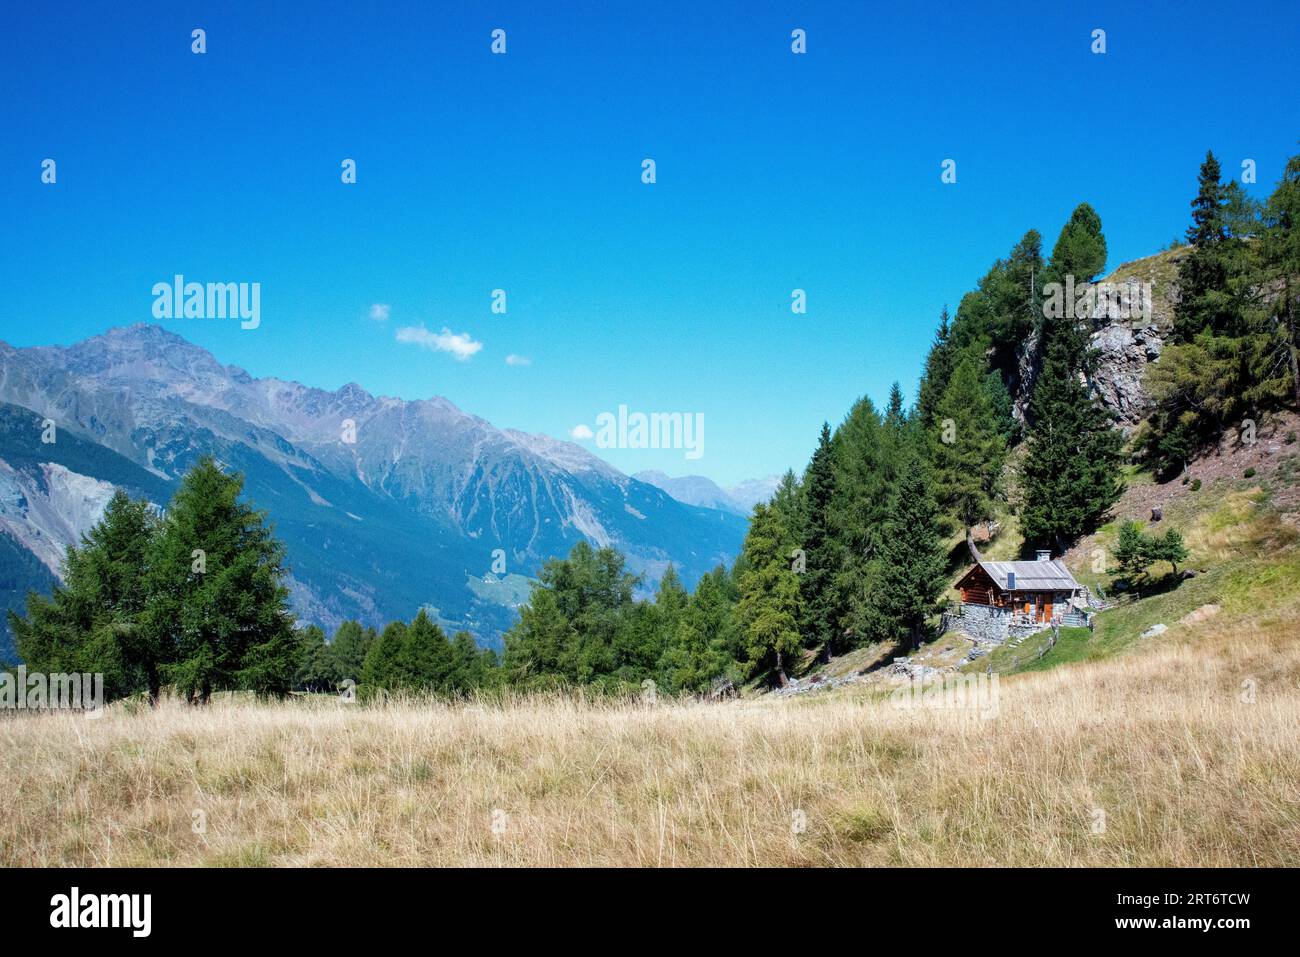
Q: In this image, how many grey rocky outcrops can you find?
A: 1